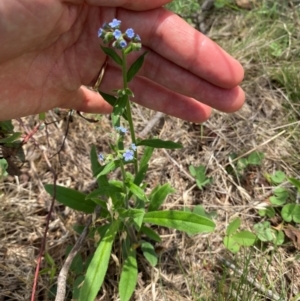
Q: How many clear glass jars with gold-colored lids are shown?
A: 0